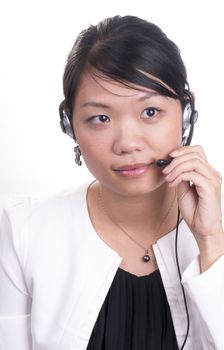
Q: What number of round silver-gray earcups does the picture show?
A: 2